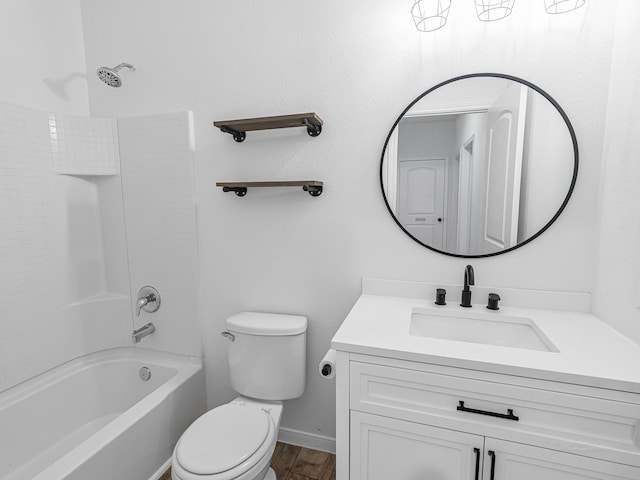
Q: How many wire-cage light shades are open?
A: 3